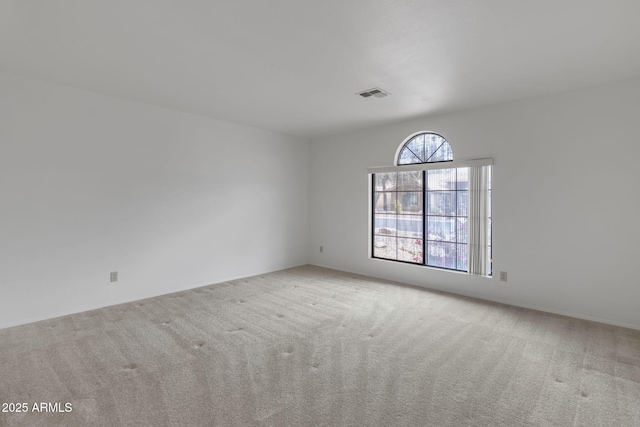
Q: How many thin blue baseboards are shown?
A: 0